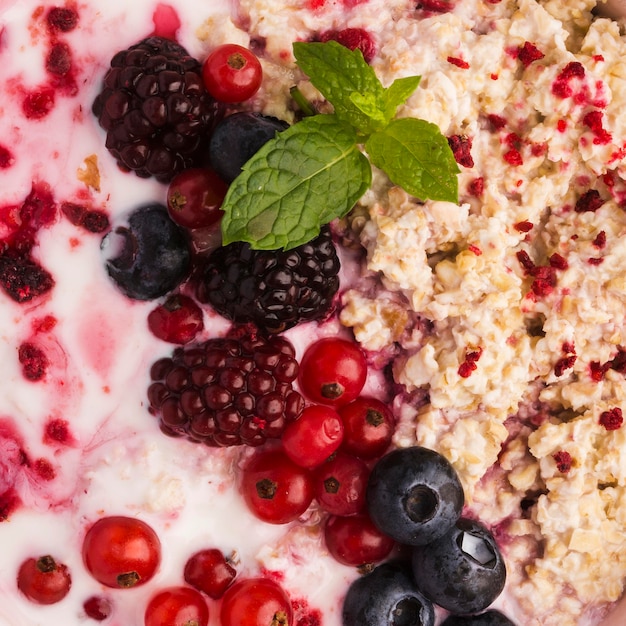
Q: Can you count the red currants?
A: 14